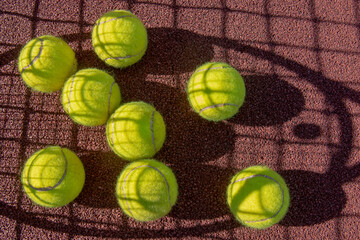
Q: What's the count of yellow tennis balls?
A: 8